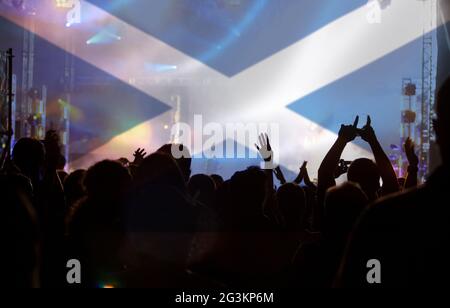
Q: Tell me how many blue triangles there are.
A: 4